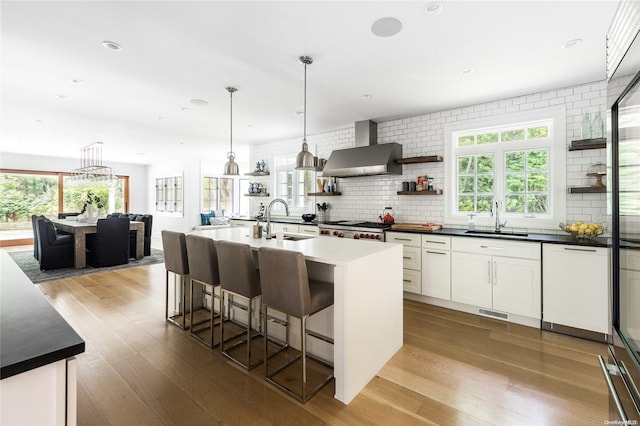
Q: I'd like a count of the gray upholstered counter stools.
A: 4